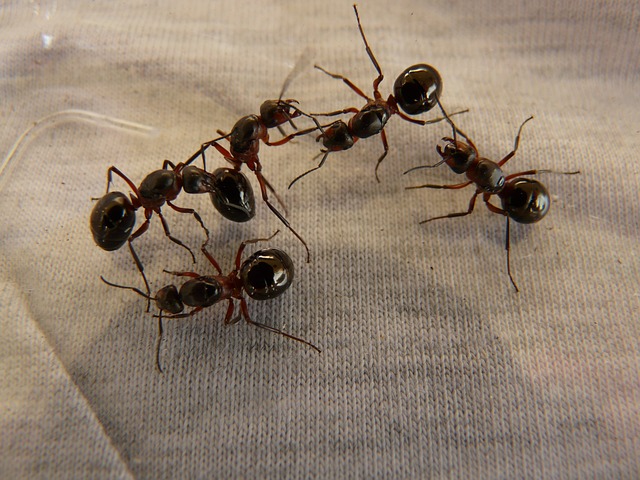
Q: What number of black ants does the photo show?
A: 5